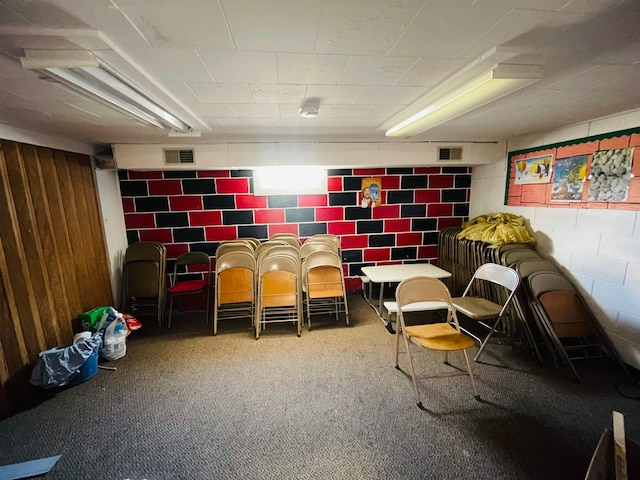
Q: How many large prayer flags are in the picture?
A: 0